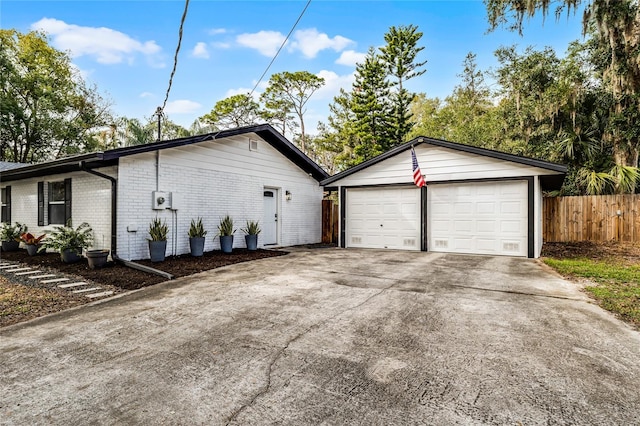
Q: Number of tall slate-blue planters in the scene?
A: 4